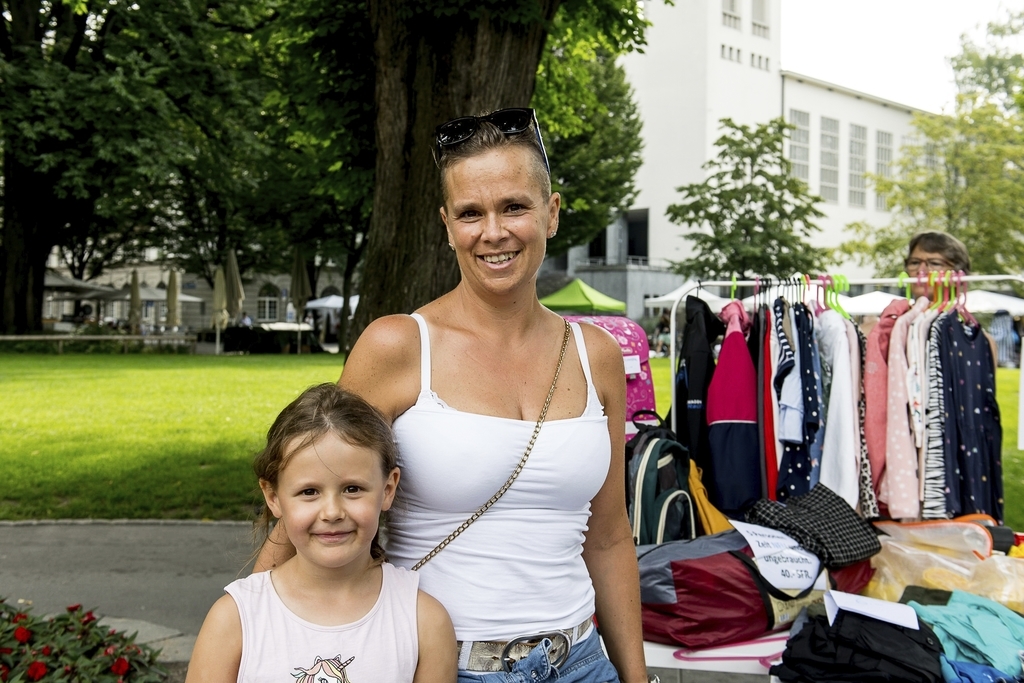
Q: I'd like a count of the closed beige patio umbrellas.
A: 5